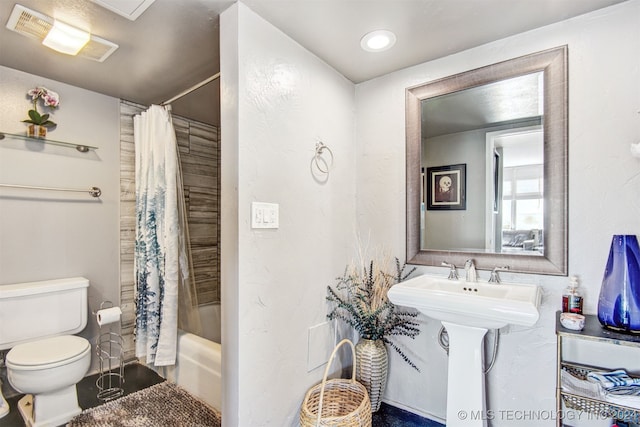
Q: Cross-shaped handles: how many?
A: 0